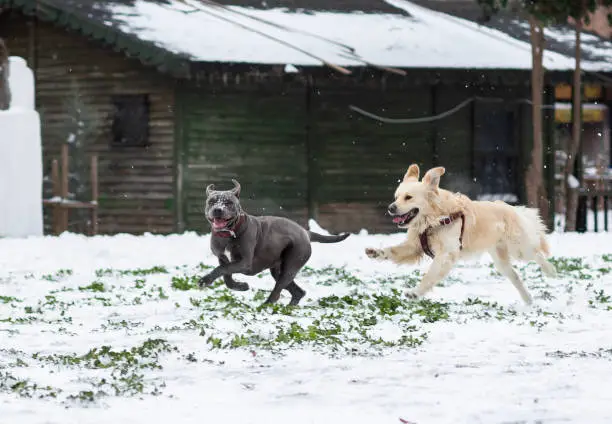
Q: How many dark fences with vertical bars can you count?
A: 1